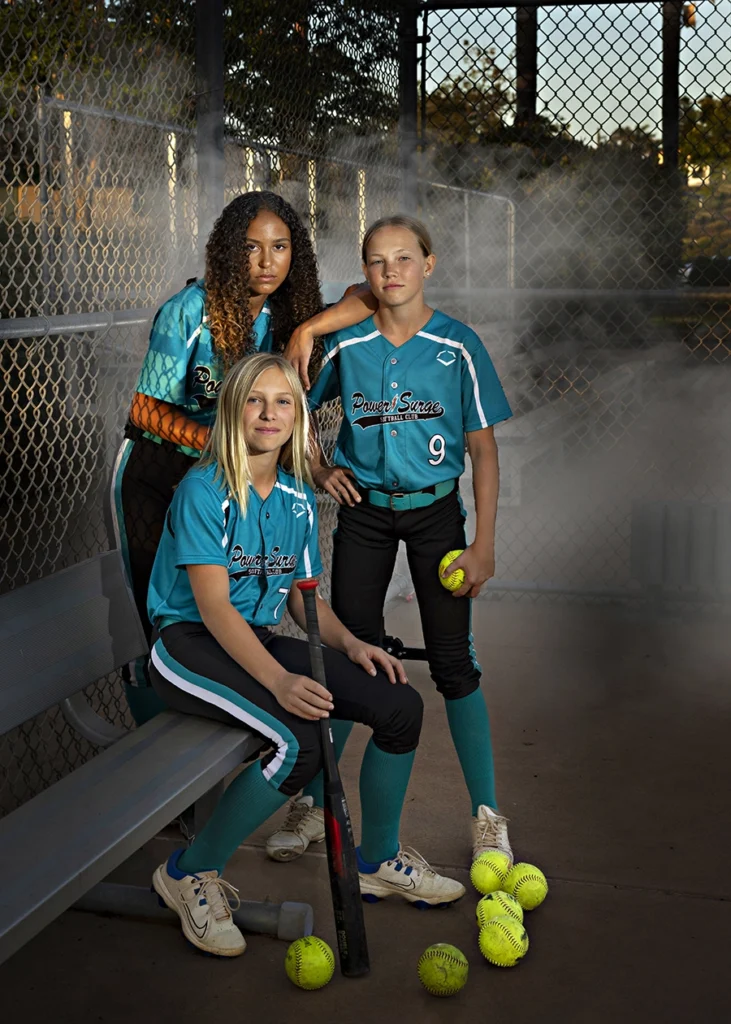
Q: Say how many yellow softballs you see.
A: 7